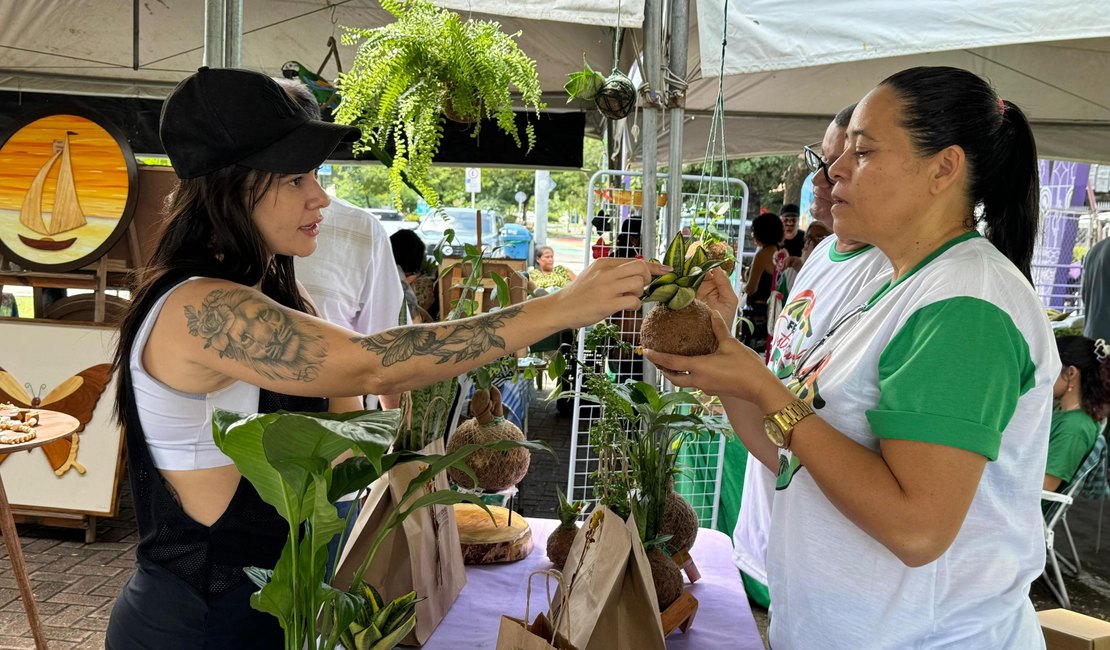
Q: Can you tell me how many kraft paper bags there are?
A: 3